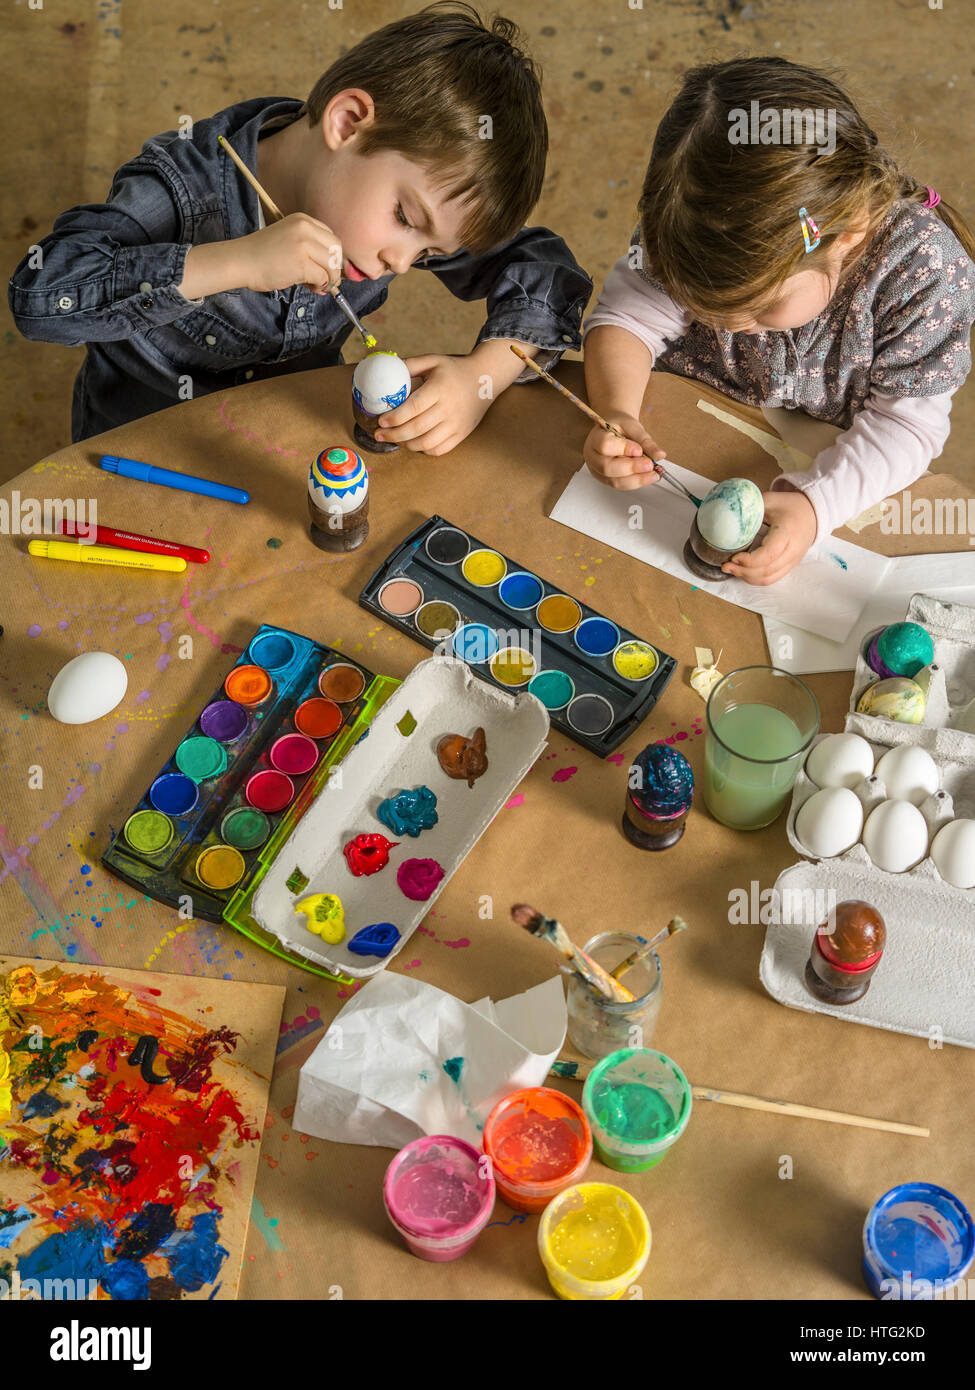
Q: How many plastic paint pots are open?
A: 5